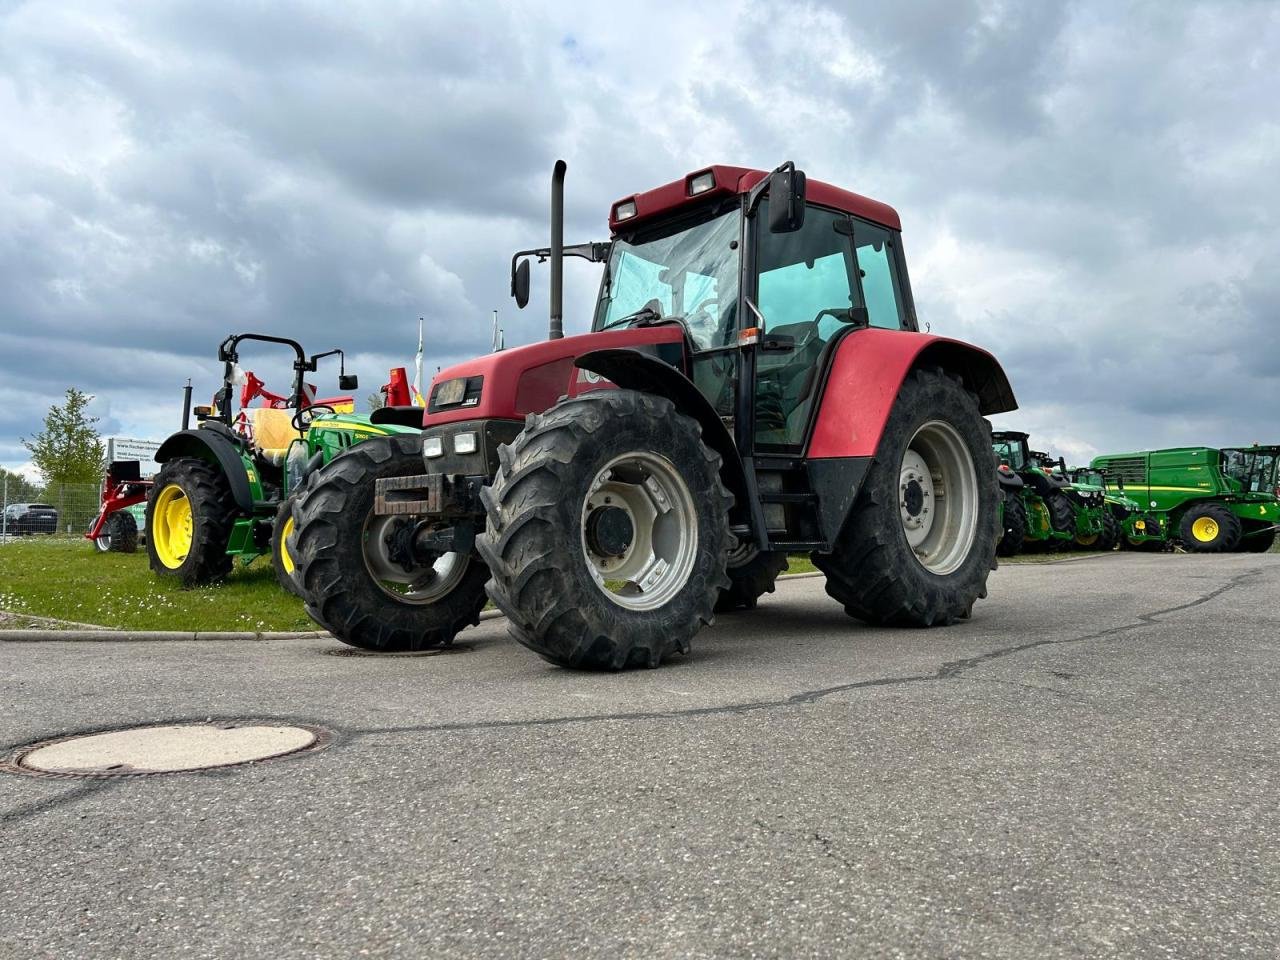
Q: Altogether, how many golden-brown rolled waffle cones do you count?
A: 0